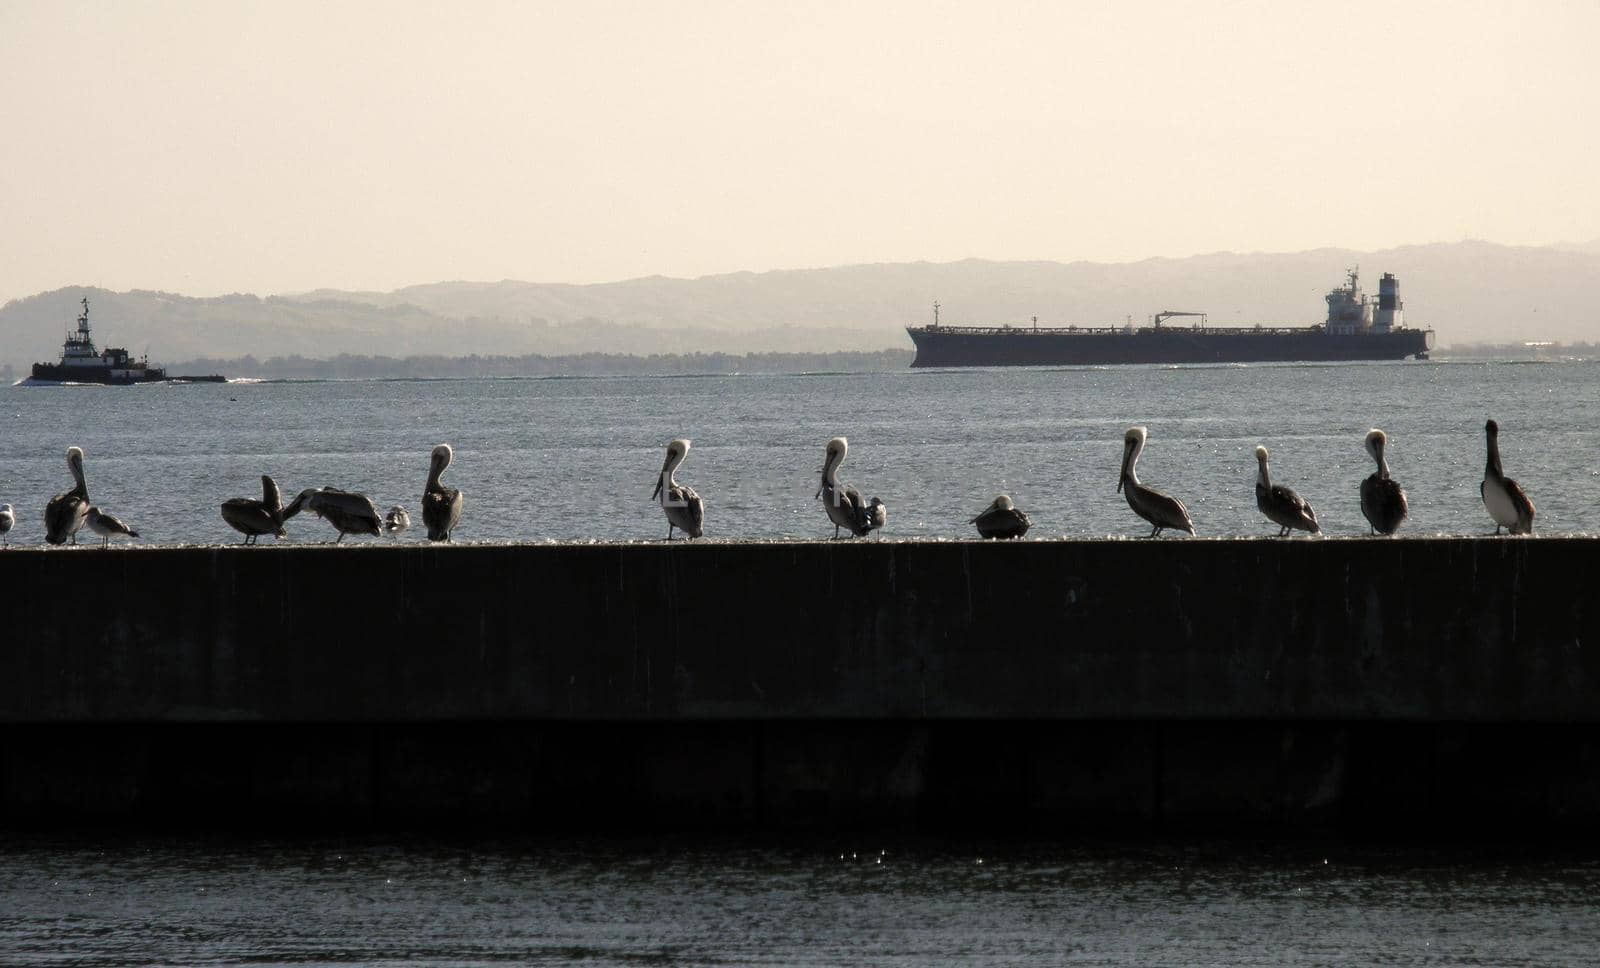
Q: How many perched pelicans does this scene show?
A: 11